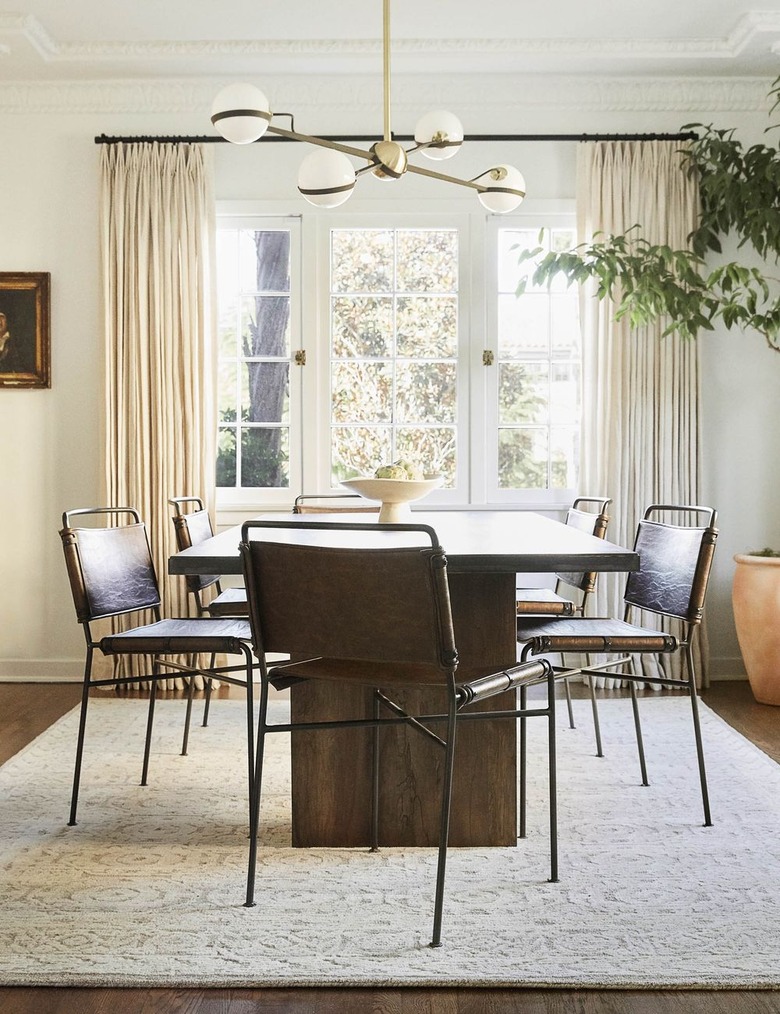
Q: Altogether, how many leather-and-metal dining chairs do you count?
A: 6